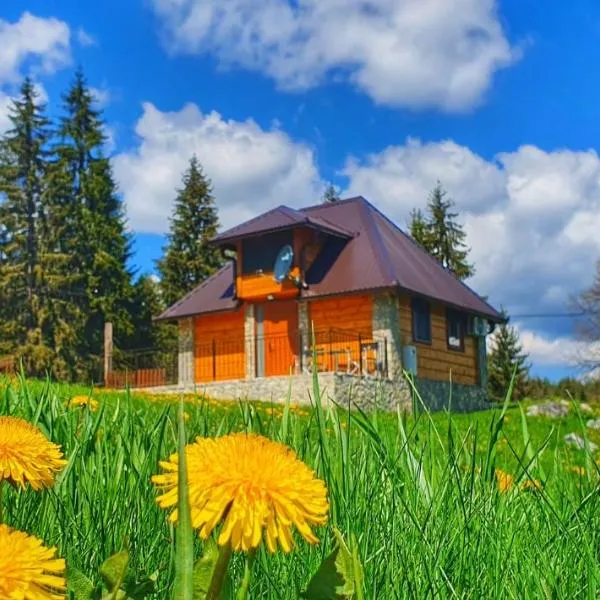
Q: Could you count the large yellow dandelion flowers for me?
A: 3